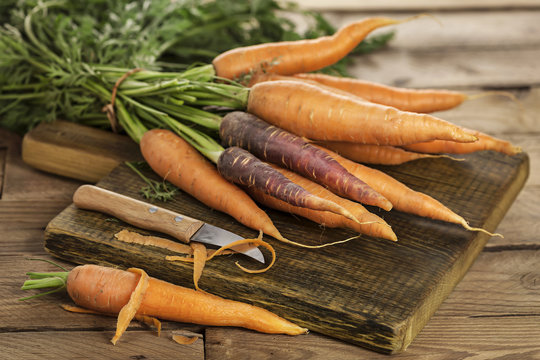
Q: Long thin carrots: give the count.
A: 11